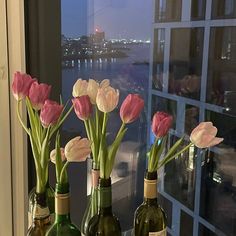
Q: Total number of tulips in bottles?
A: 12